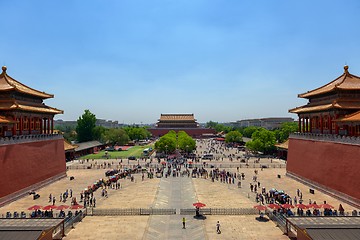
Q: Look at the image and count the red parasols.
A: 11